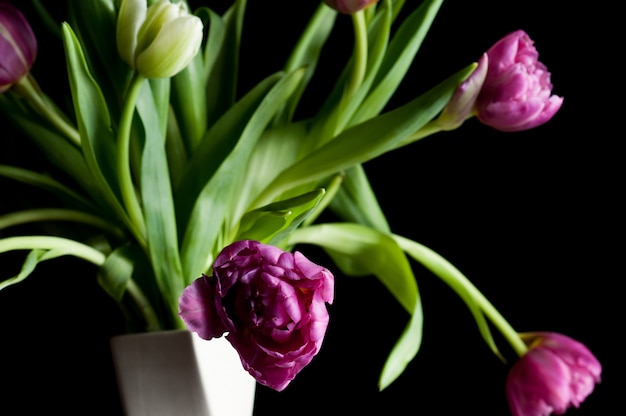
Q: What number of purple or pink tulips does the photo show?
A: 5